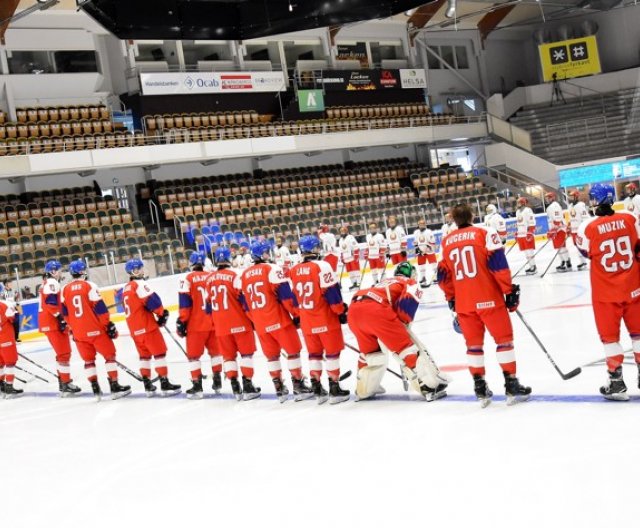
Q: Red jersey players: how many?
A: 11